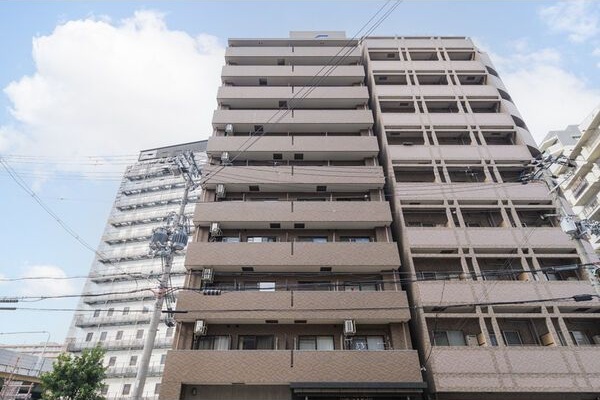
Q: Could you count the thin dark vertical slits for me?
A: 10